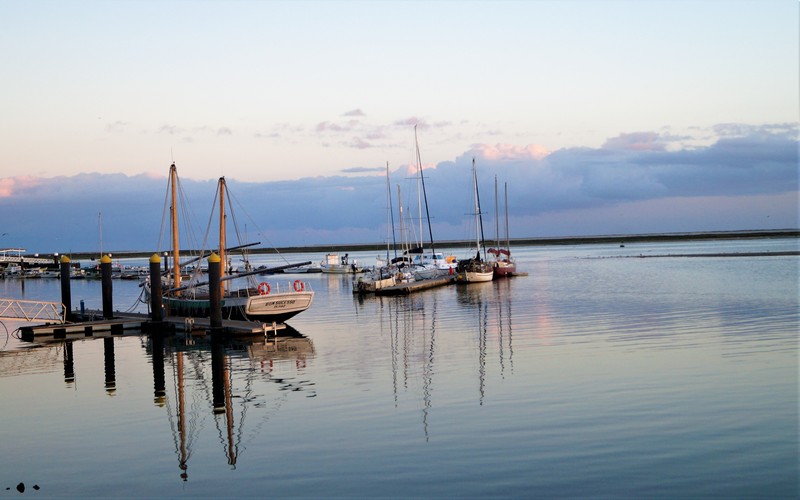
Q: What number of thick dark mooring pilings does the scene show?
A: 4